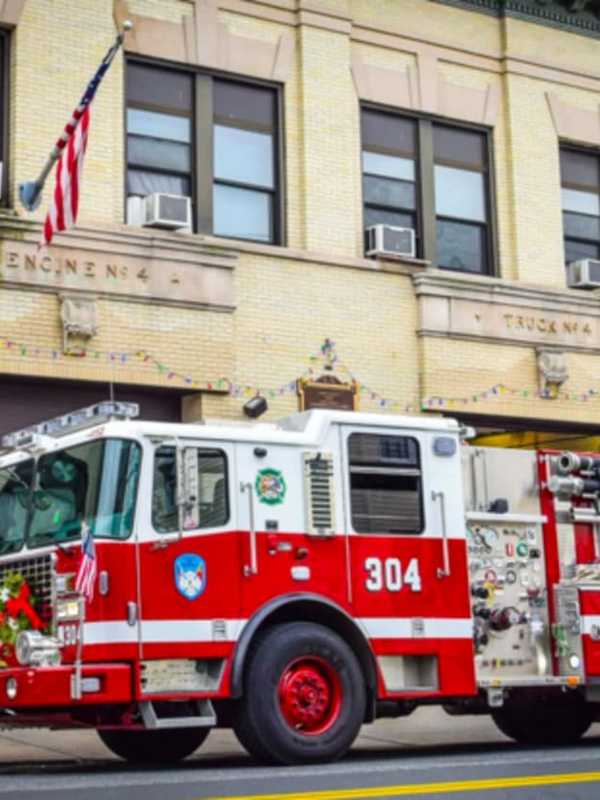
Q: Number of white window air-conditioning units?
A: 3